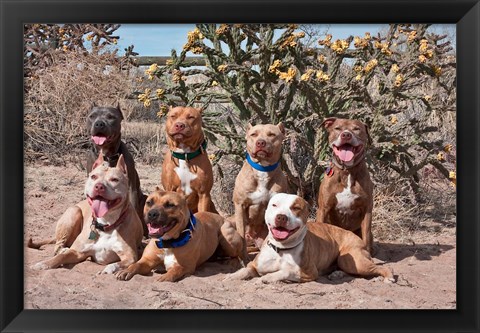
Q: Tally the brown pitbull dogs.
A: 6